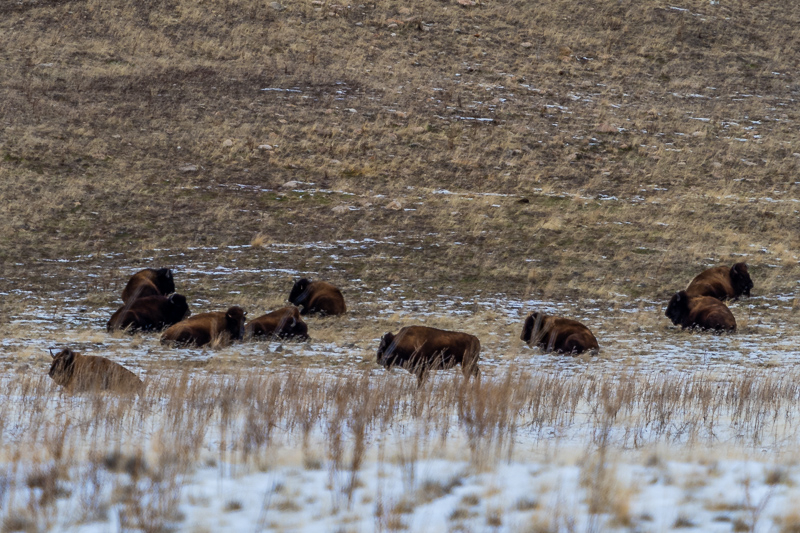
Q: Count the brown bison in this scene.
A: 10